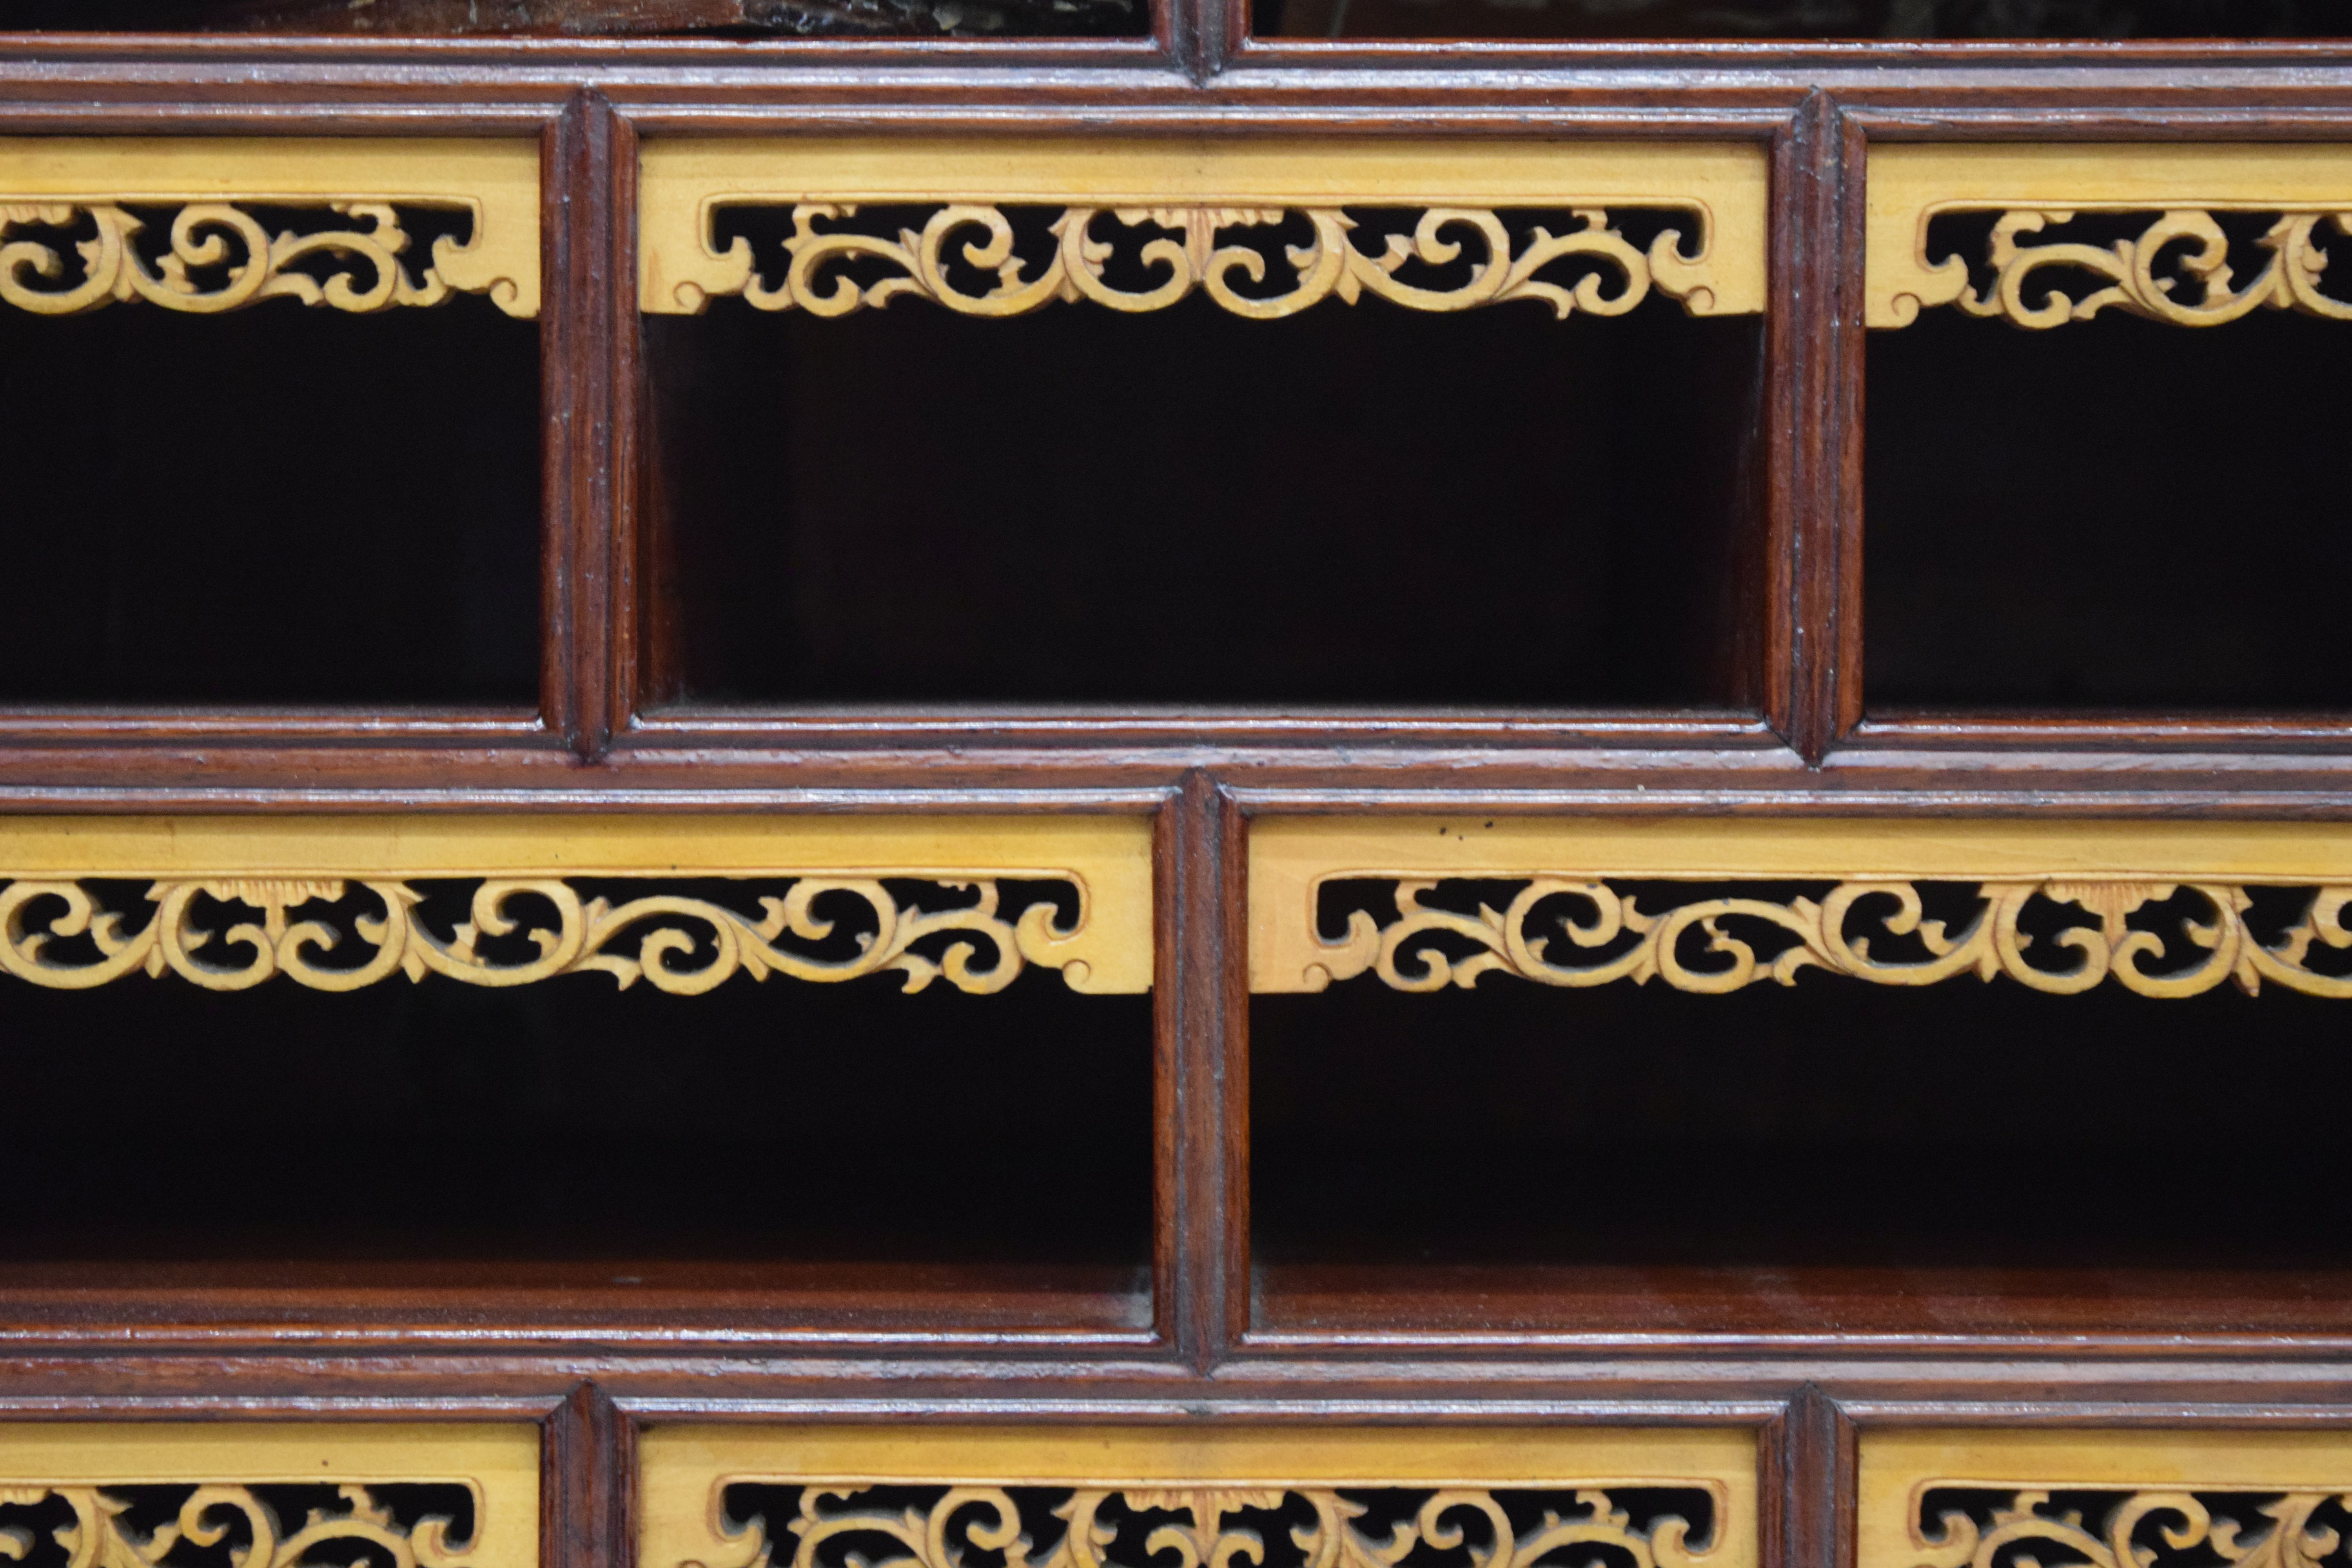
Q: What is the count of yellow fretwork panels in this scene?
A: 8